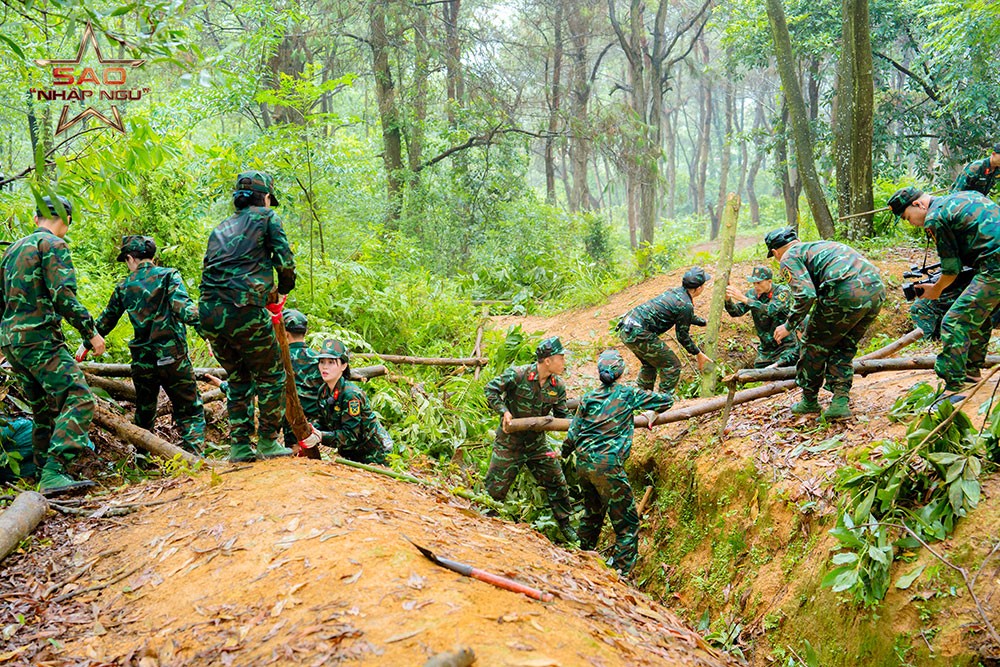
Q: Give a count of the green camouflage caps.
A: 12